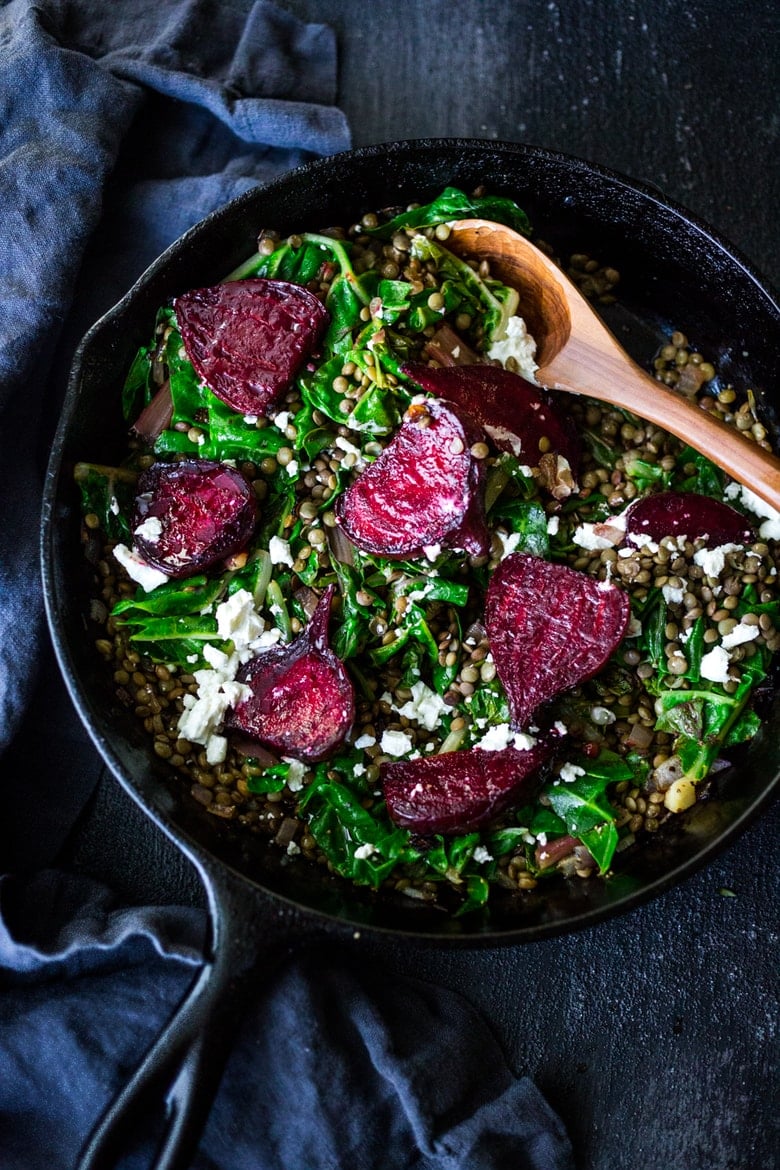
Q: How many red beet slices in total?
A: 8